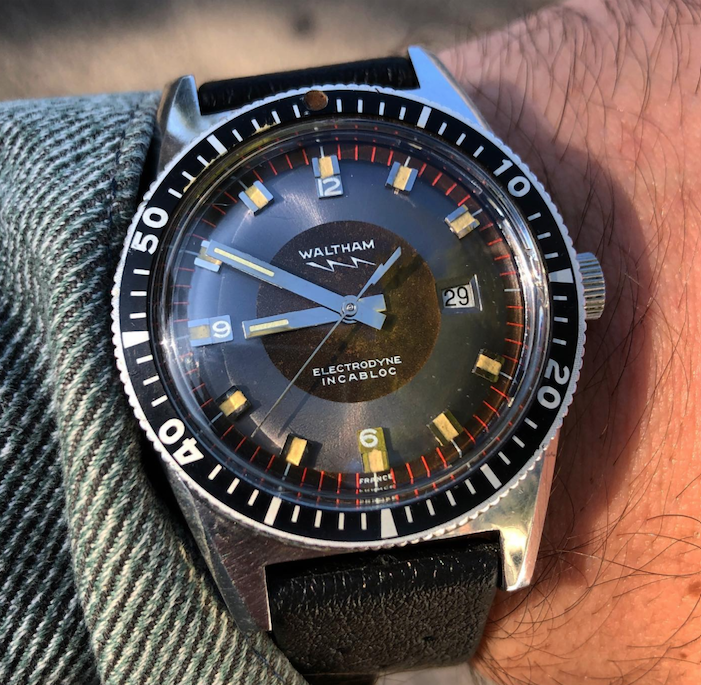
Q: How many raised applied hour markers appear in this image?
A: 11